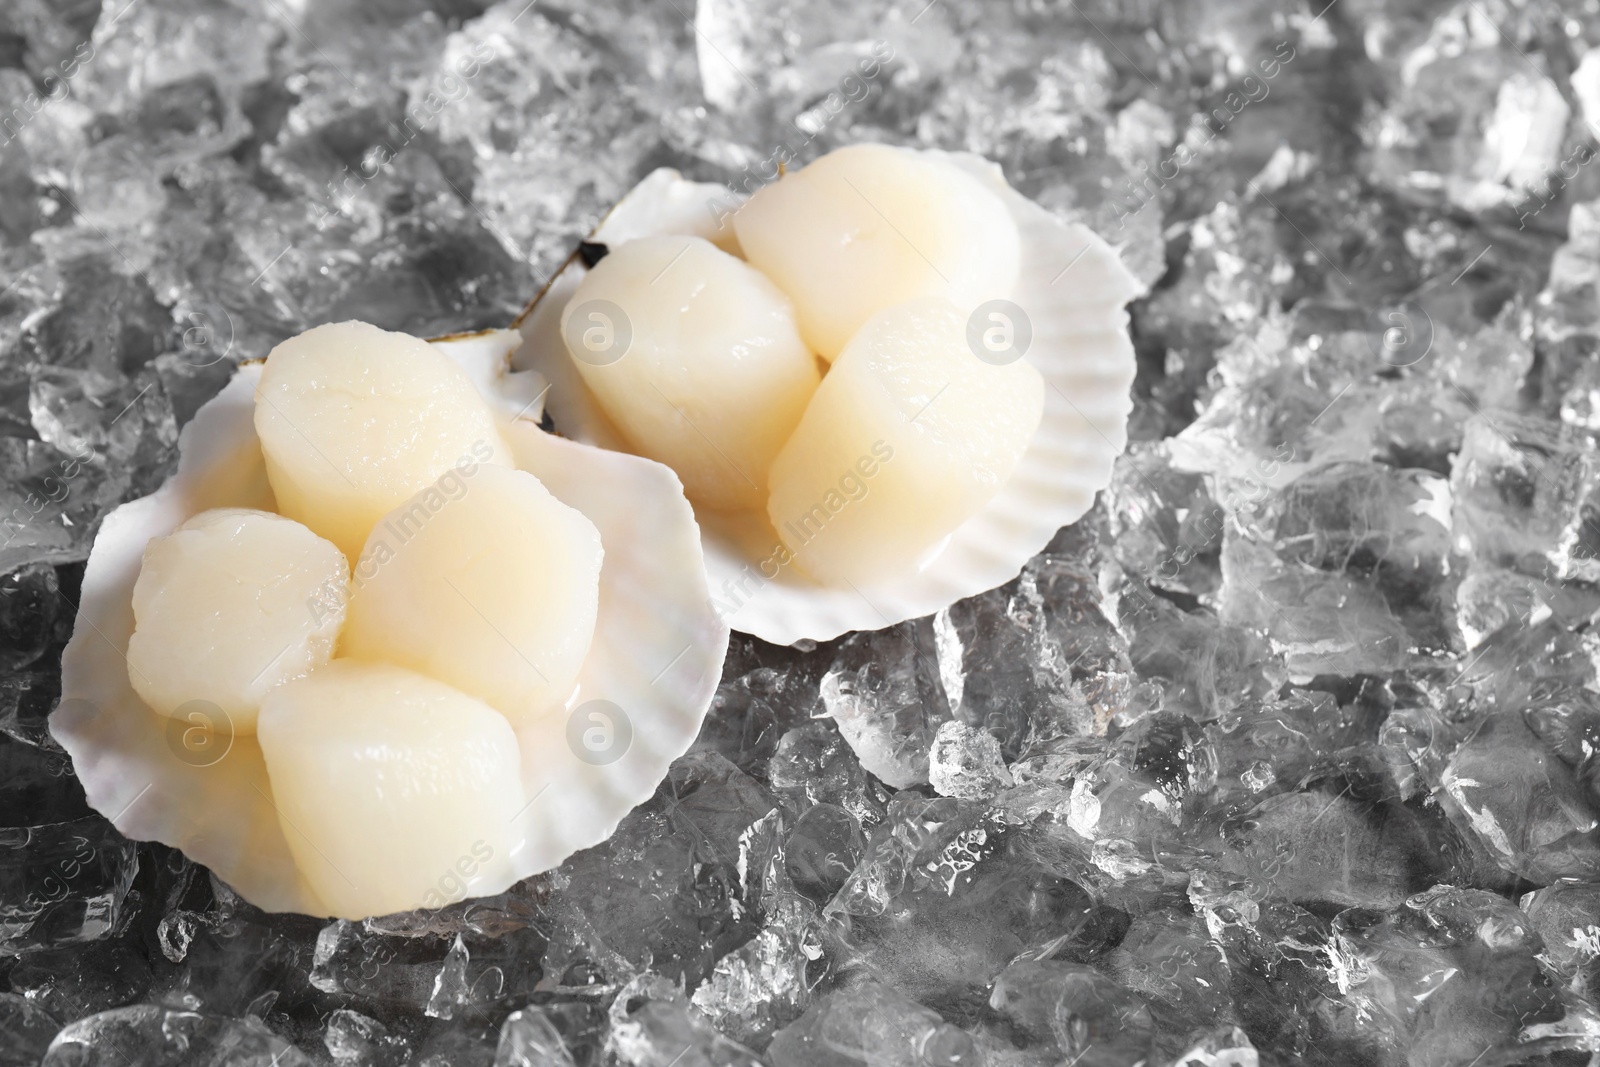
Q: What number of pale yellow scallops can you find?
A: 7